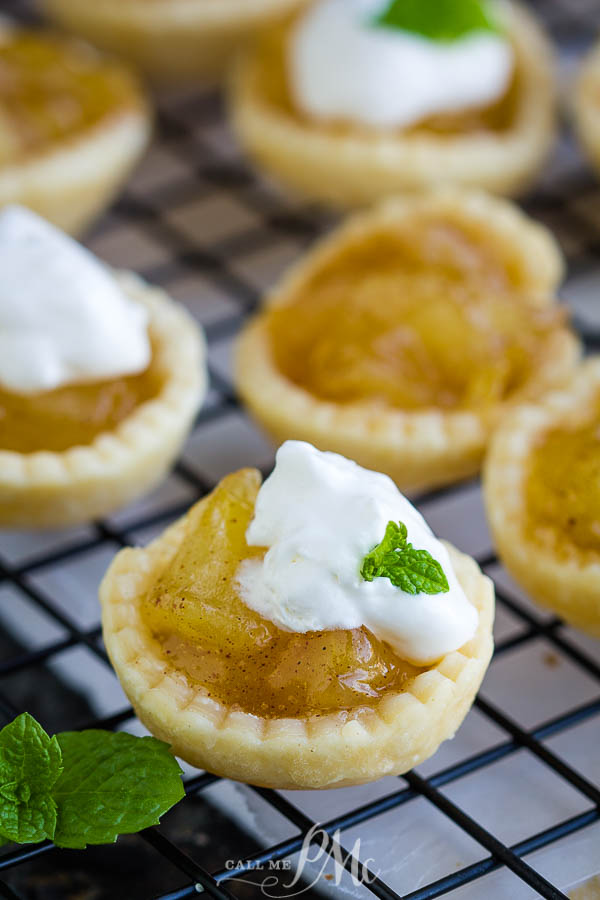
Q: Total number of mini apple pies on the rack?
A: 8